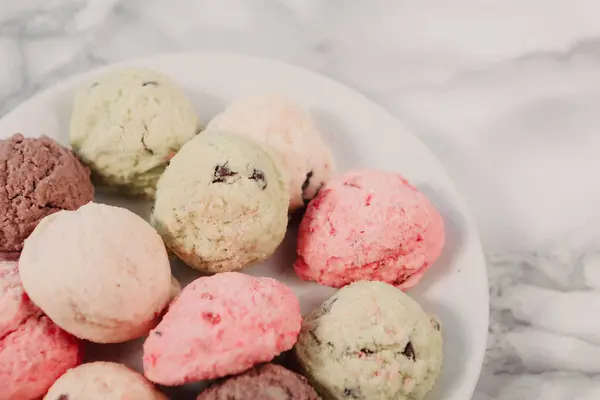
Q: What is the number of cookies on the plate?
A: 11